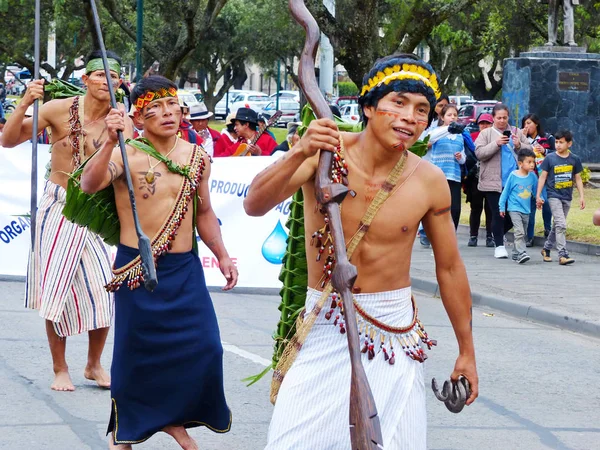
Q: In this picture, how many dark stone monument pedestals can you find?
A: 1